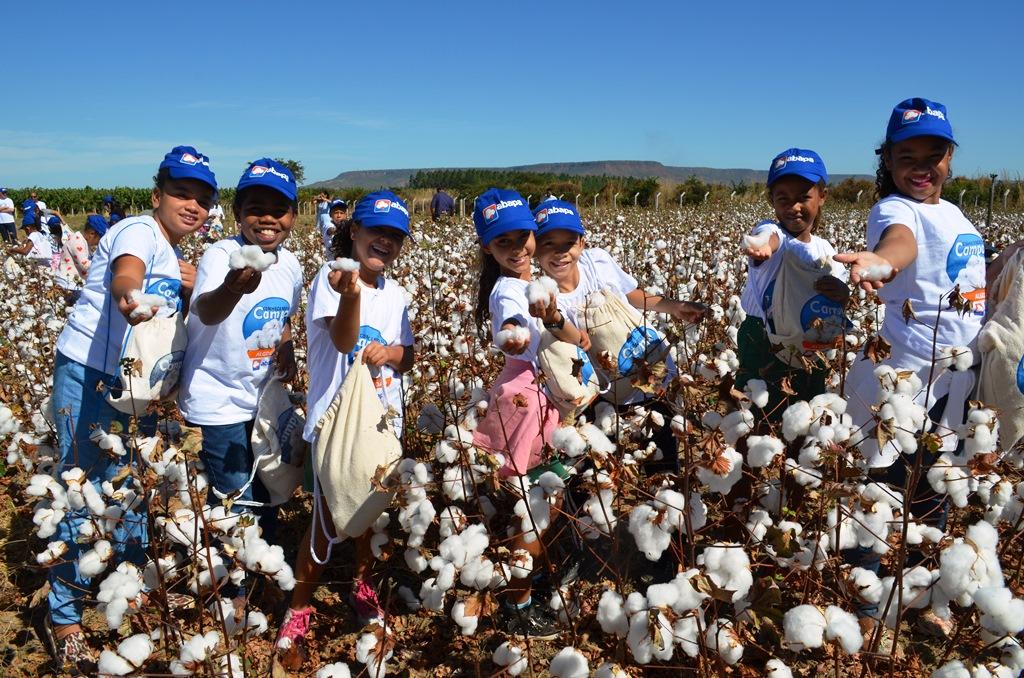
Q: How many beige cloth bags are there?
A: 7